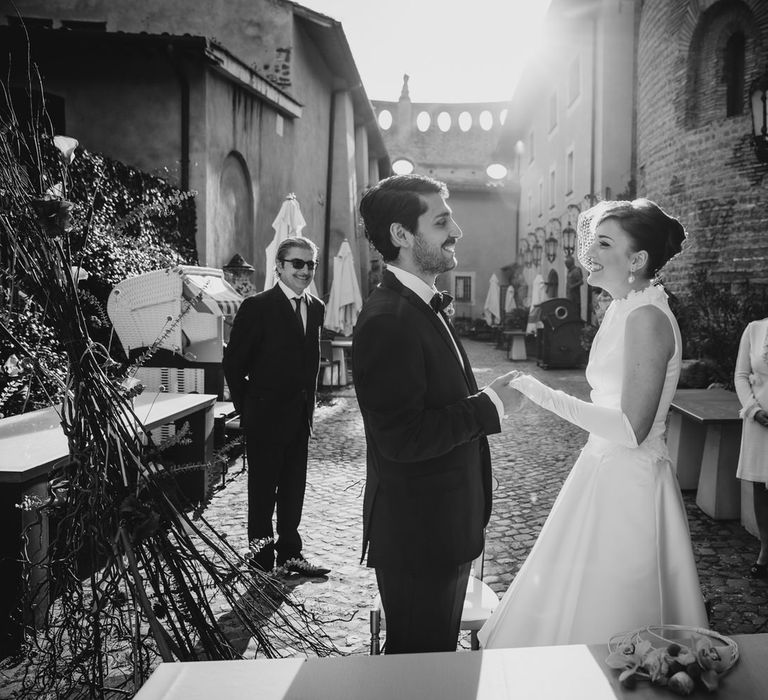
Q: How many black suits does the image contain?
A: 2